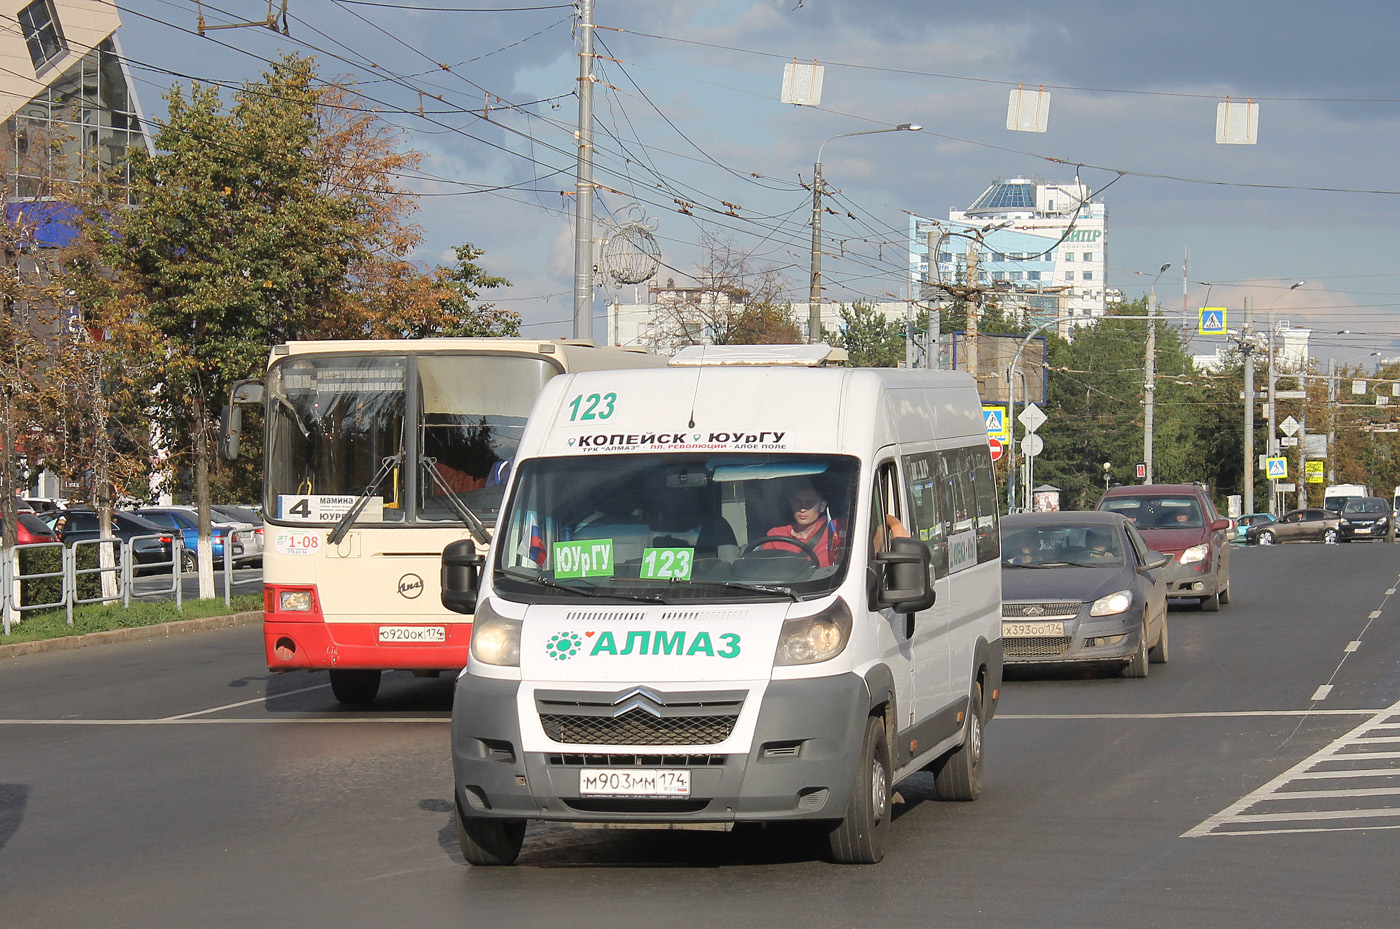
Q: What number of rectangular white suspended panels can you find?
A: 3